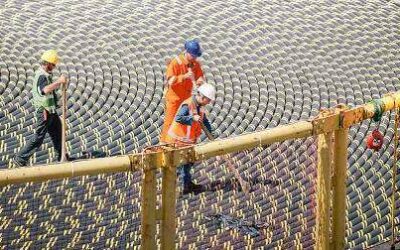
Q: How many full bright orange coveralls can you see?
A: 1